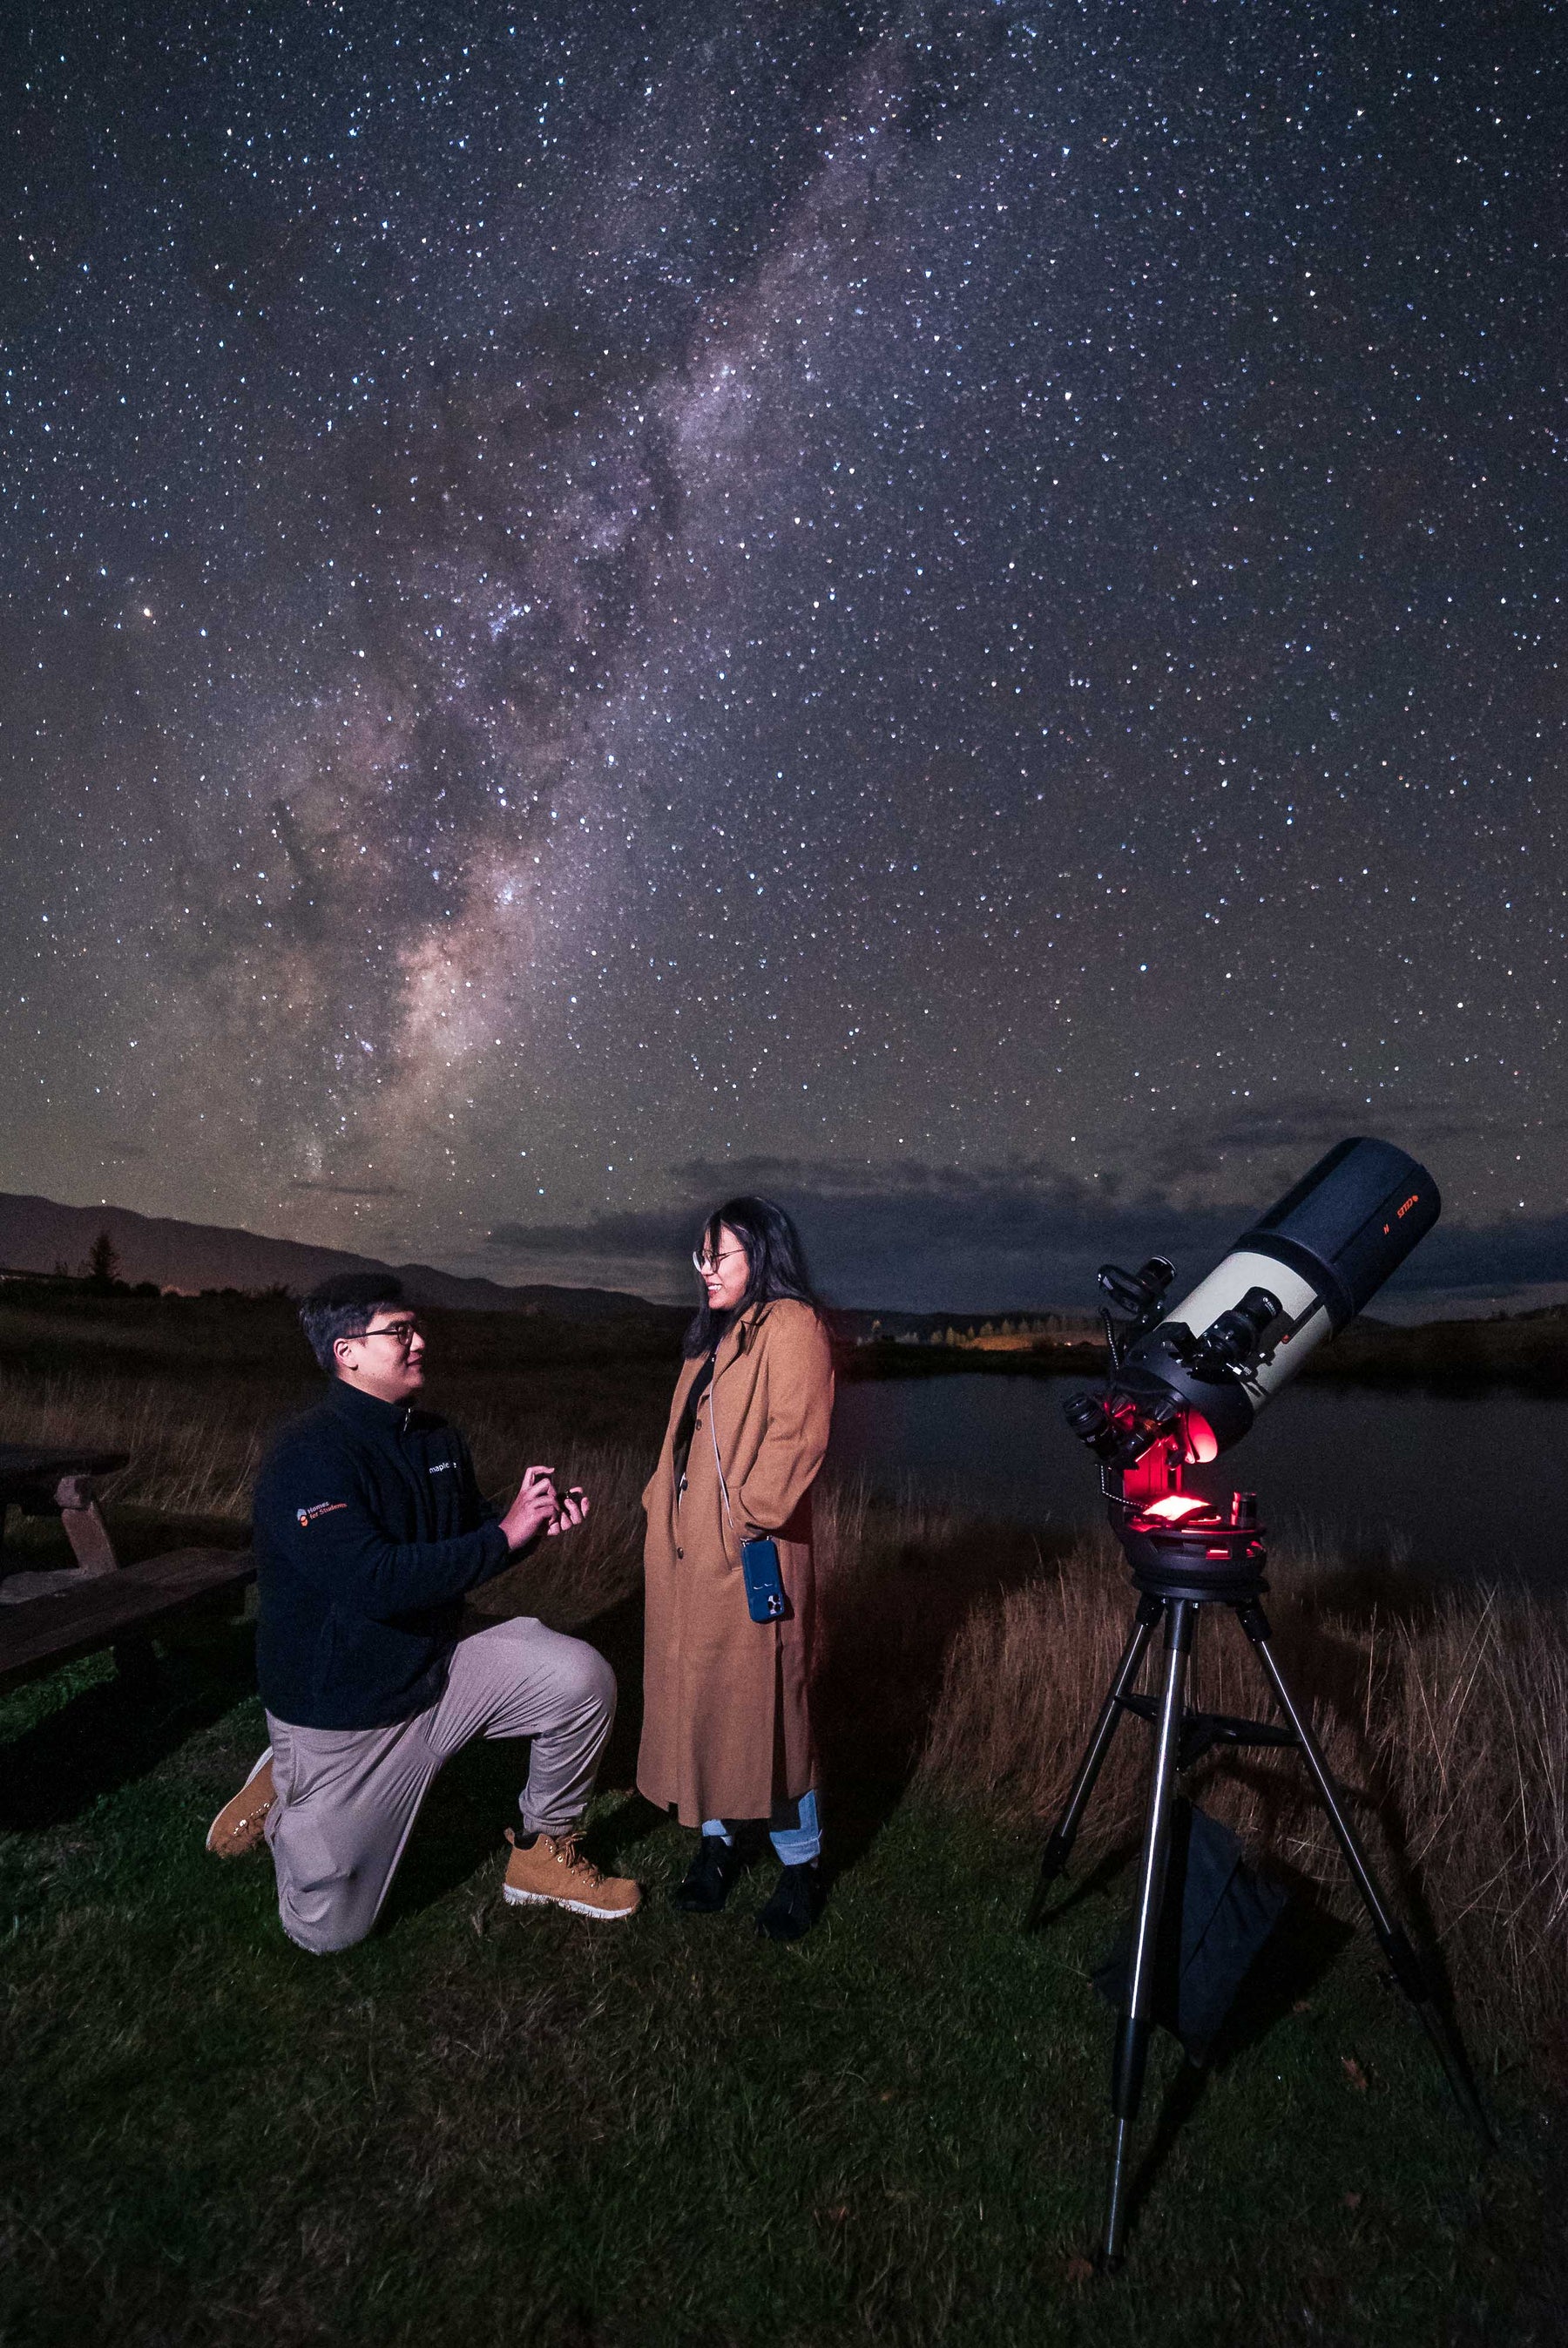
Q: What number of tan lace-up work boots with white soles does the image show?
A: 2